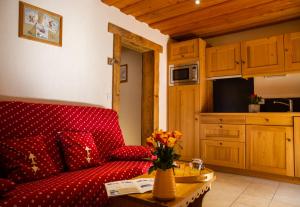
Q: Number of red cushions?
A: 2